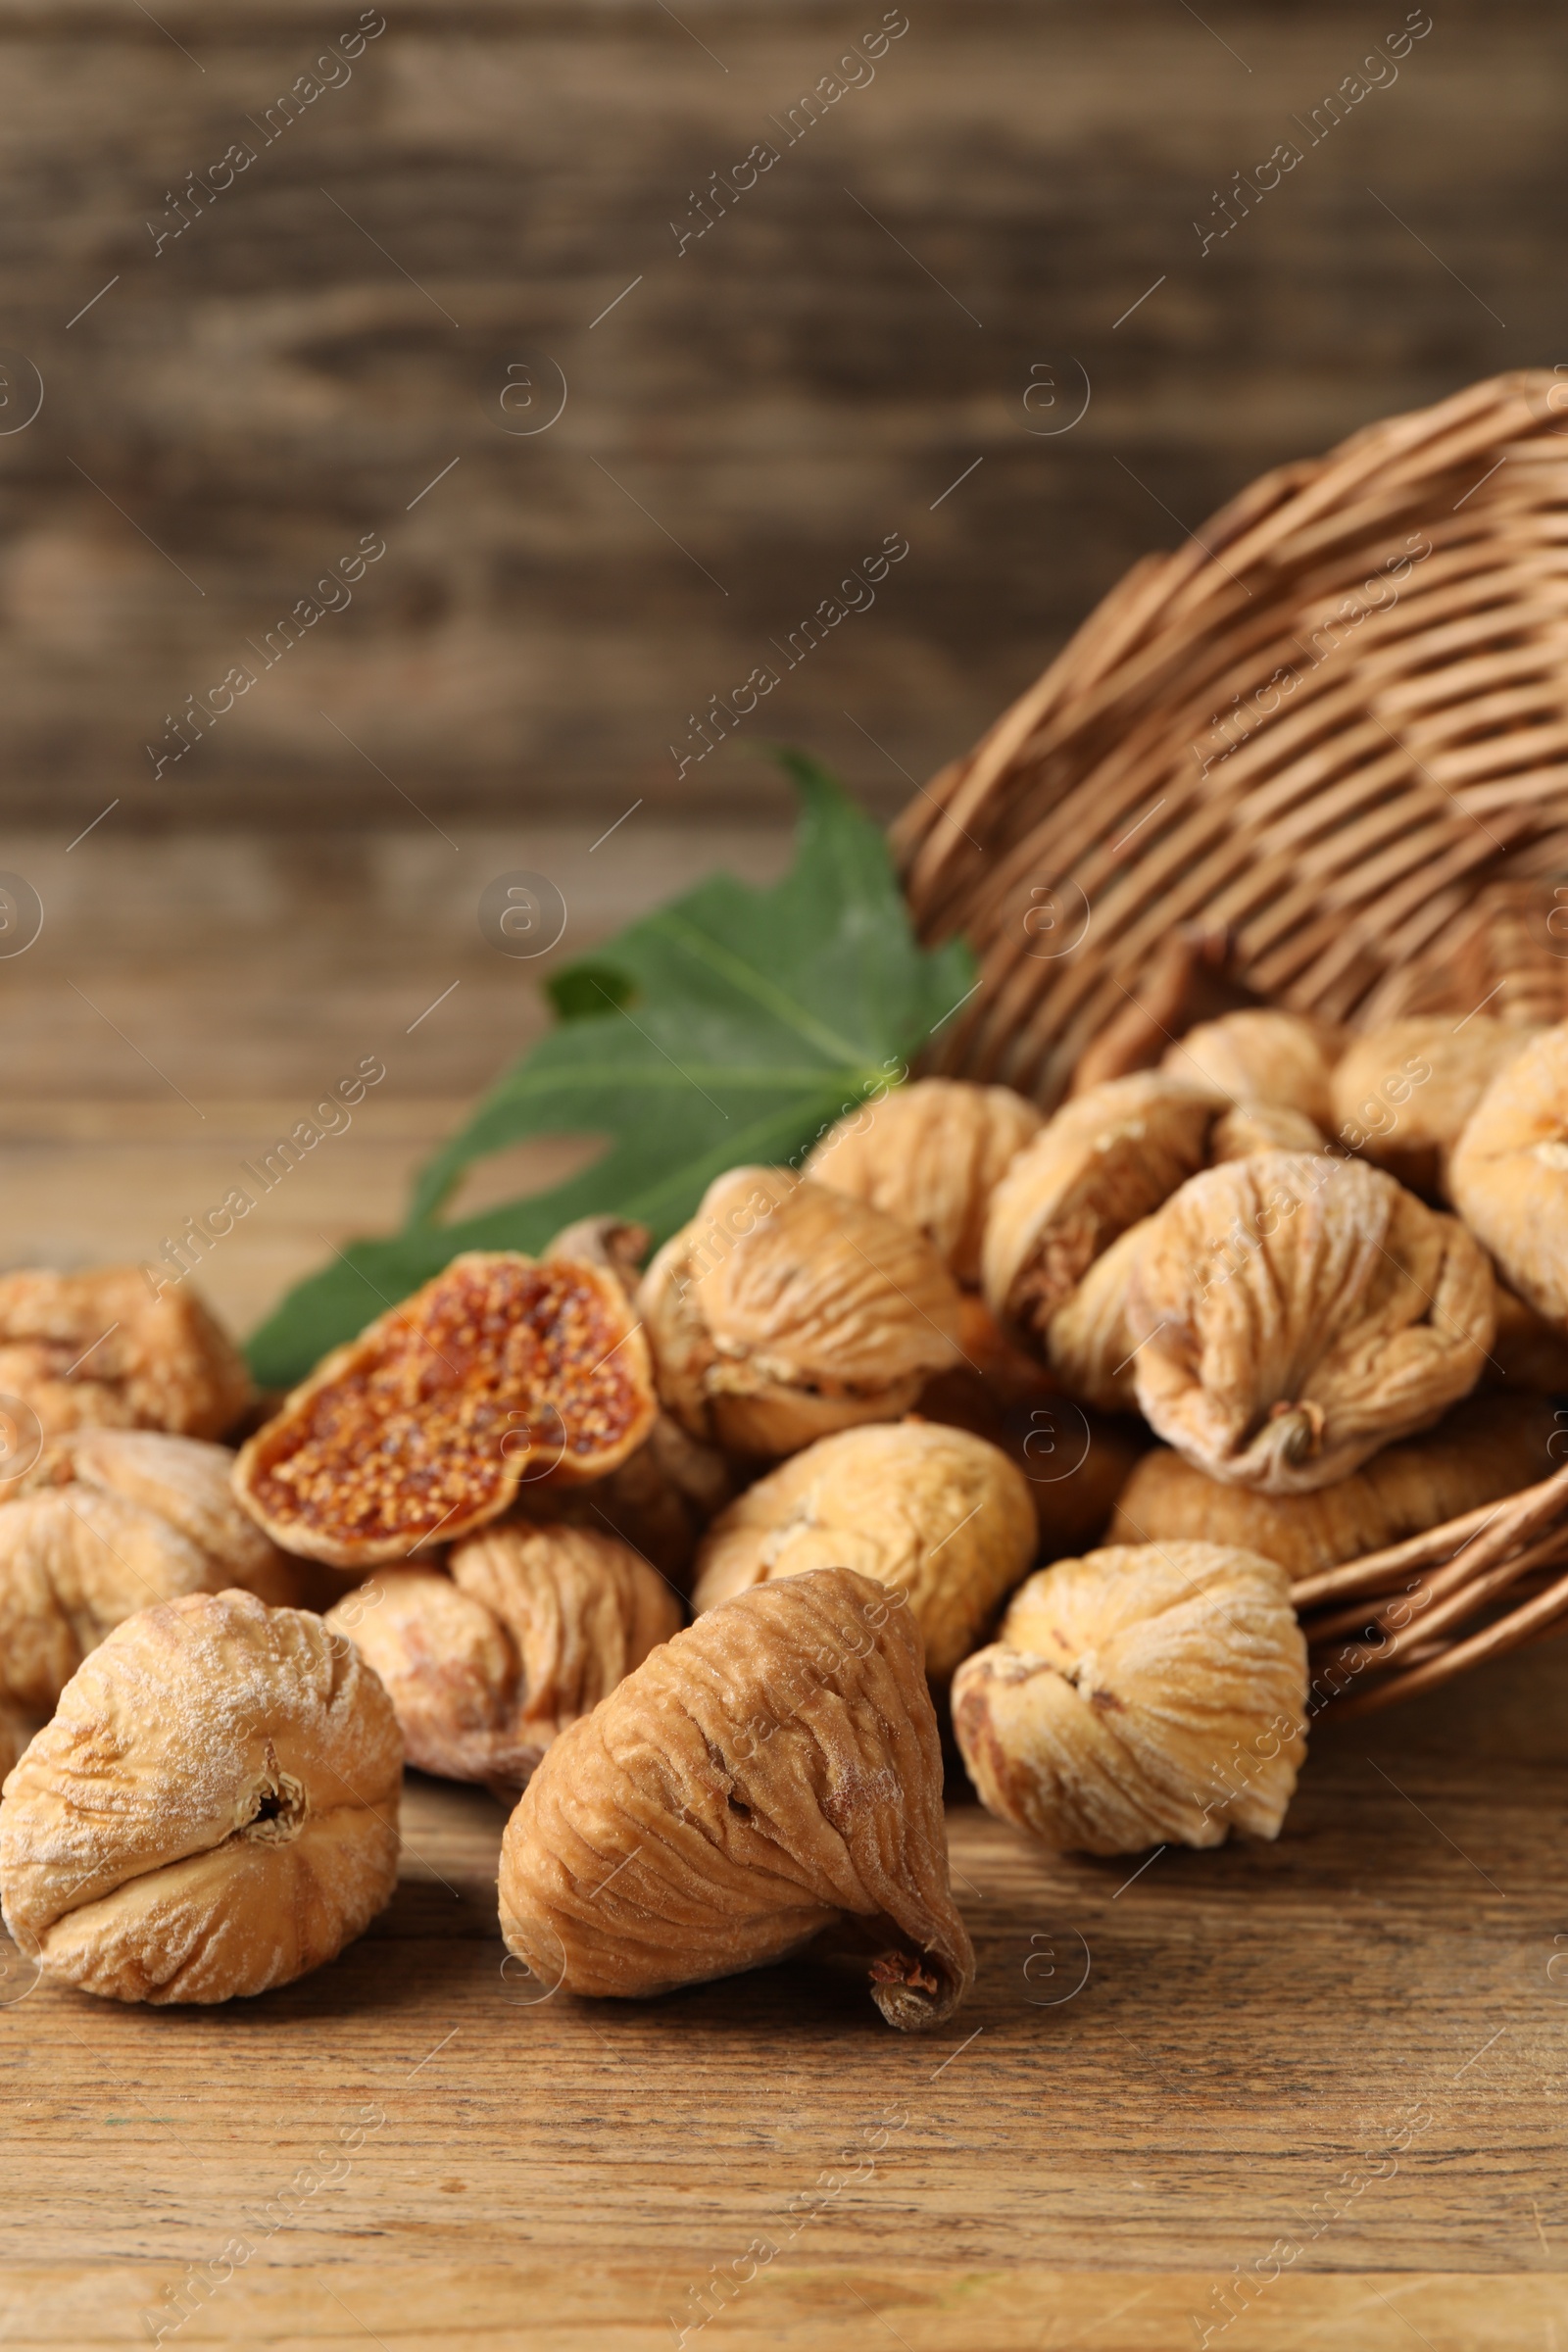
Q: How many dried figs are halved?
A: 1